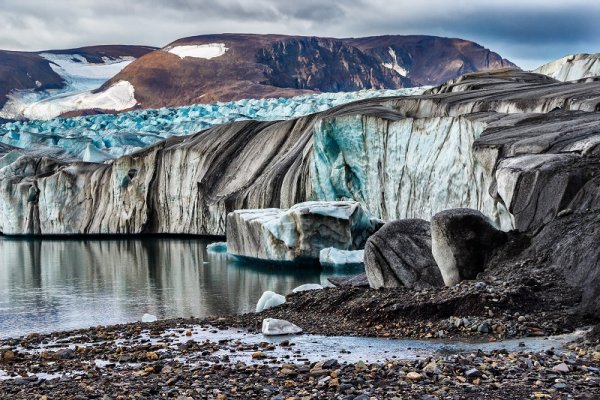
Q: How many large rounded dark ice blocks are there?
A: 2